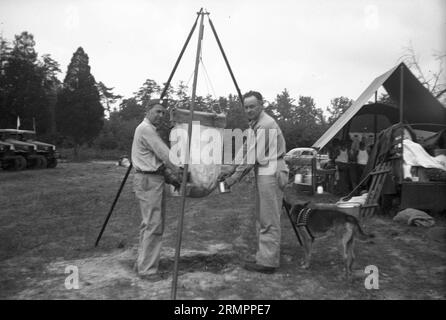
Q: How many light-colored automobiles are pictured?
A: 1